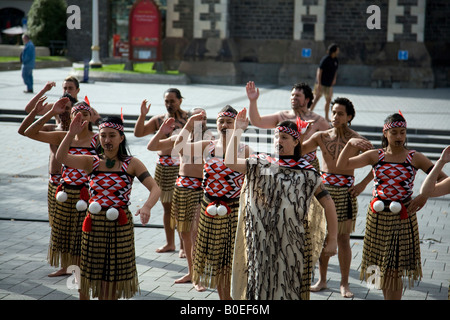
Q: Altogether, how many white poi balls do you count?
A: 8